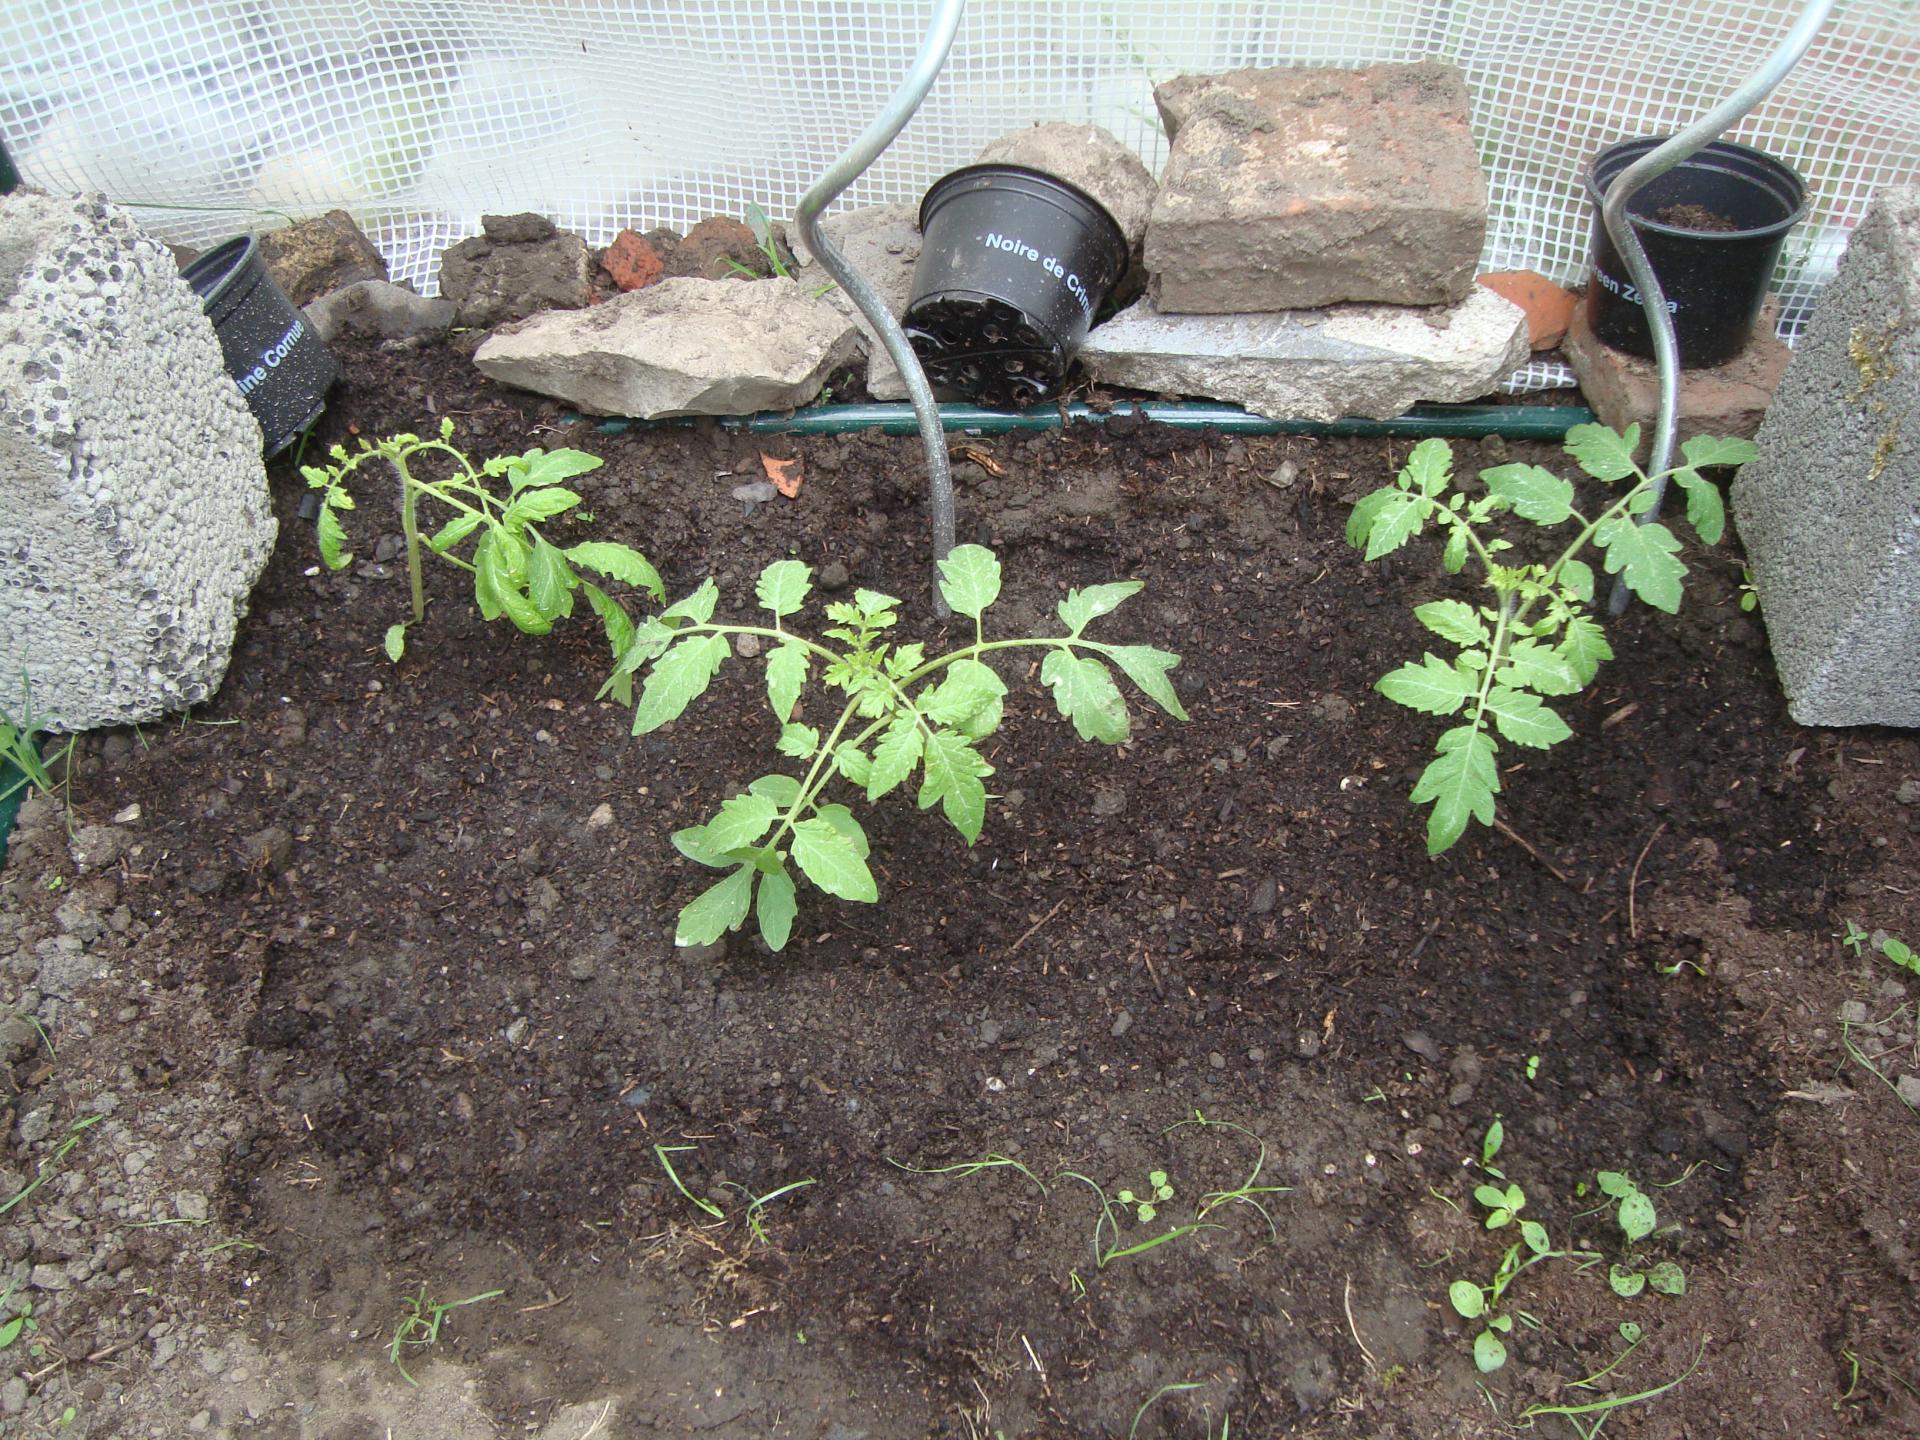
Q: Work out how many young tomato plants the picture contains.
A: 3